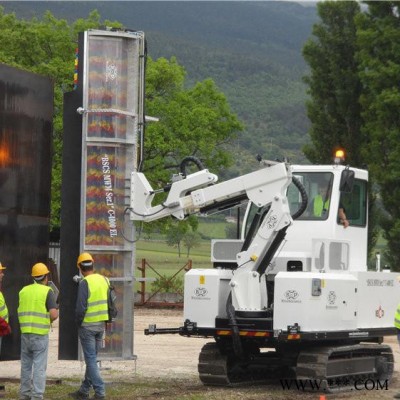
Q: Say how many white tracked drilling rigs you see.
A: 1